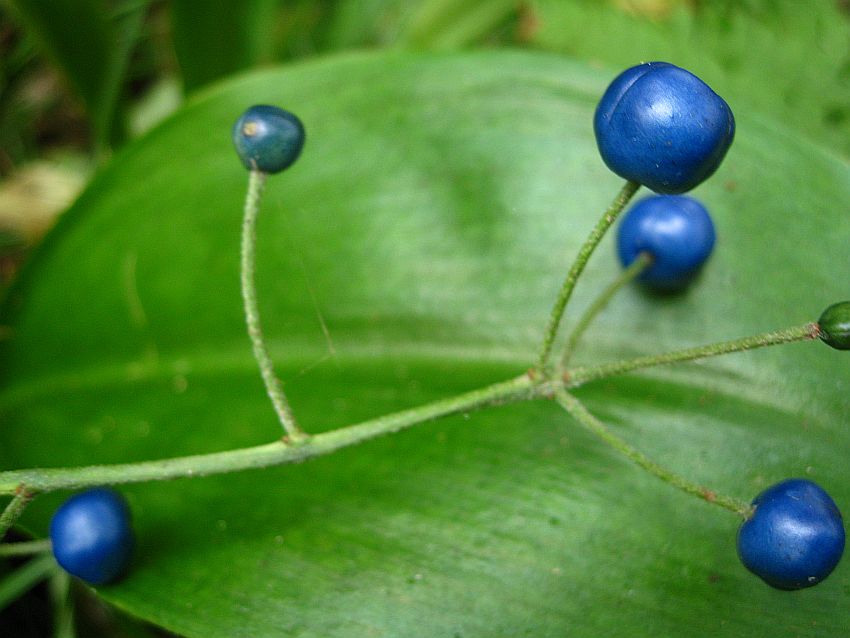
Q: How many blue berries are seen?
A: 5